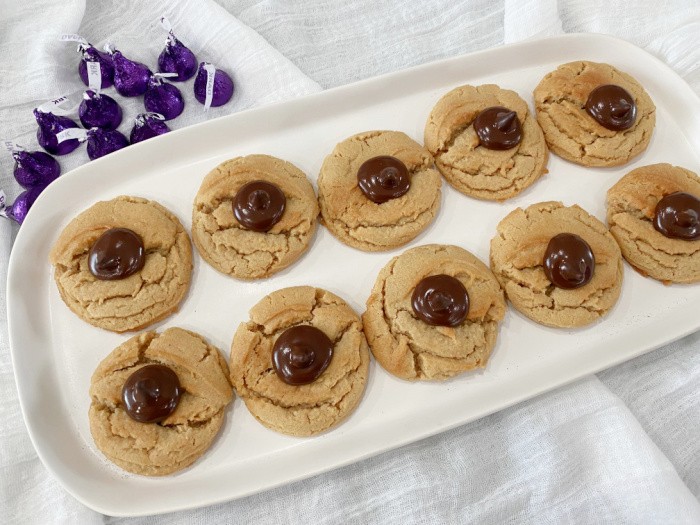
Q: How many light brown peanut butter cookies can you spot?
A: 10